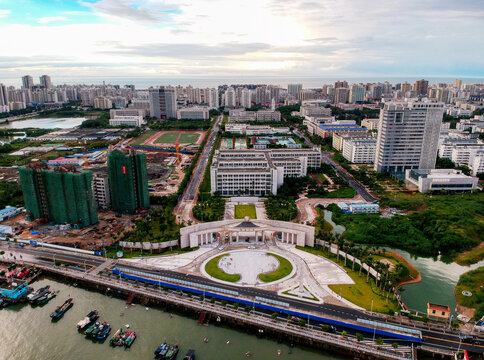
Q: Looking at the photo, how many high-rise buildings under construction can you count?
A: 2